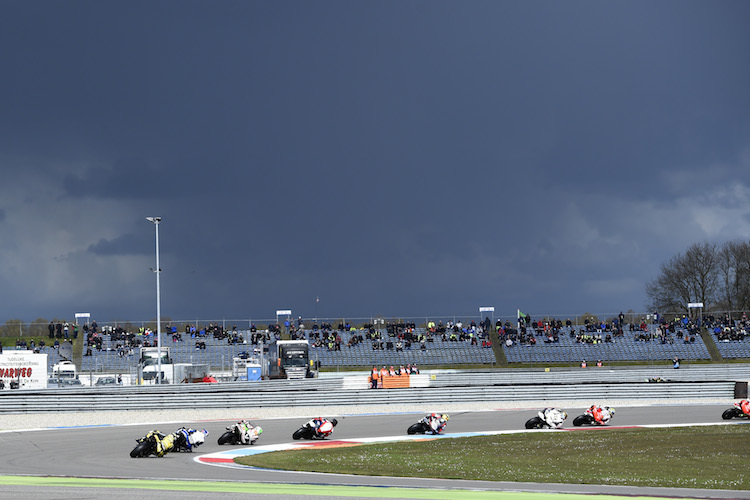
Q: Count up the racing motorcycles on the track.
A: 8